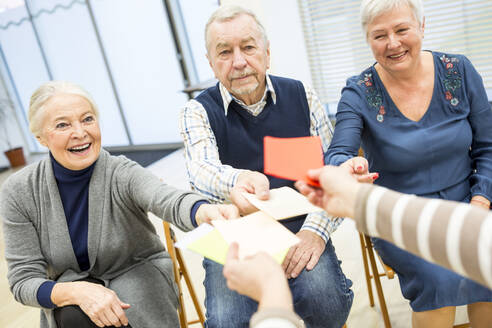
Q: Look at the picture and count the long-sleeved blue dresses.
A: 1